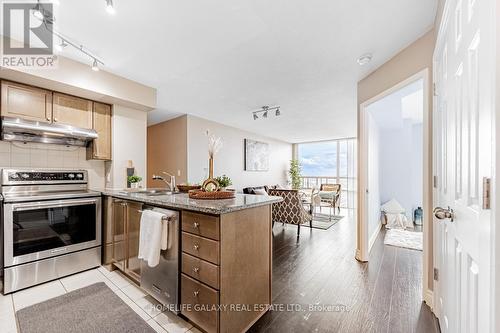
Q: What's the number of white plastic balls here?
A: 0